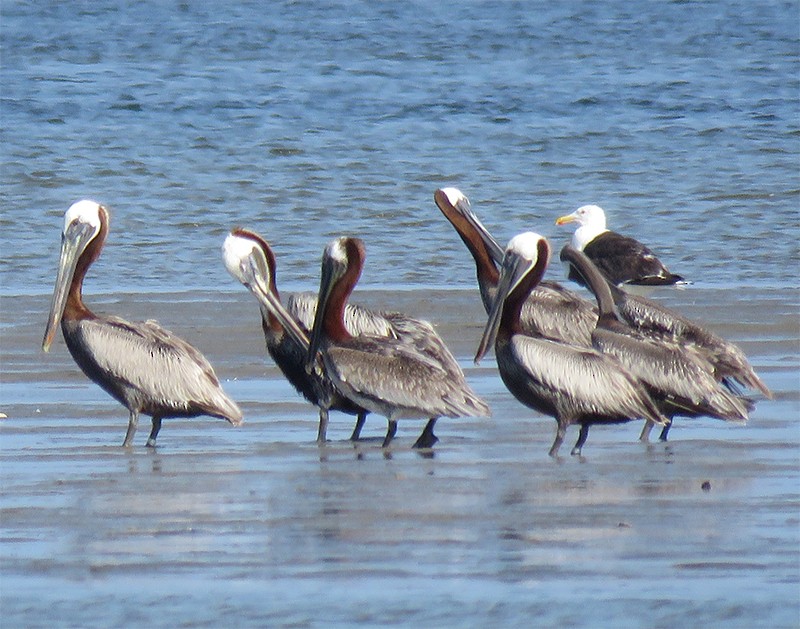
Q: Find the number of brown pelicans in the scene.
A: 6